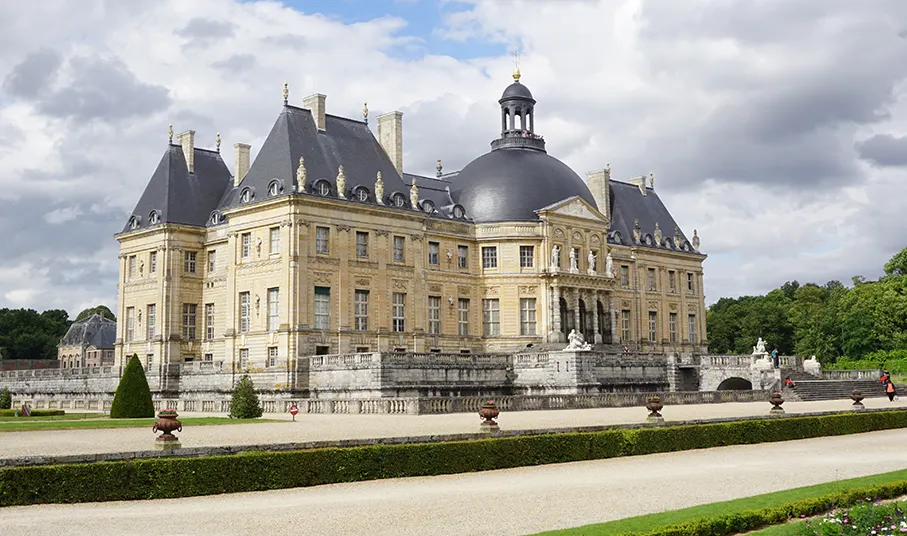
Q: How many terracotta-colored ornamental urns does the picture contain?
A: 5